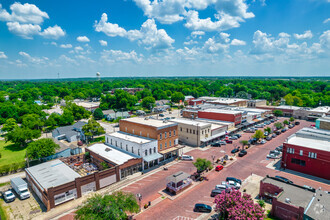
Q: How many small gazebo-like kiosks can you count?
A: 1